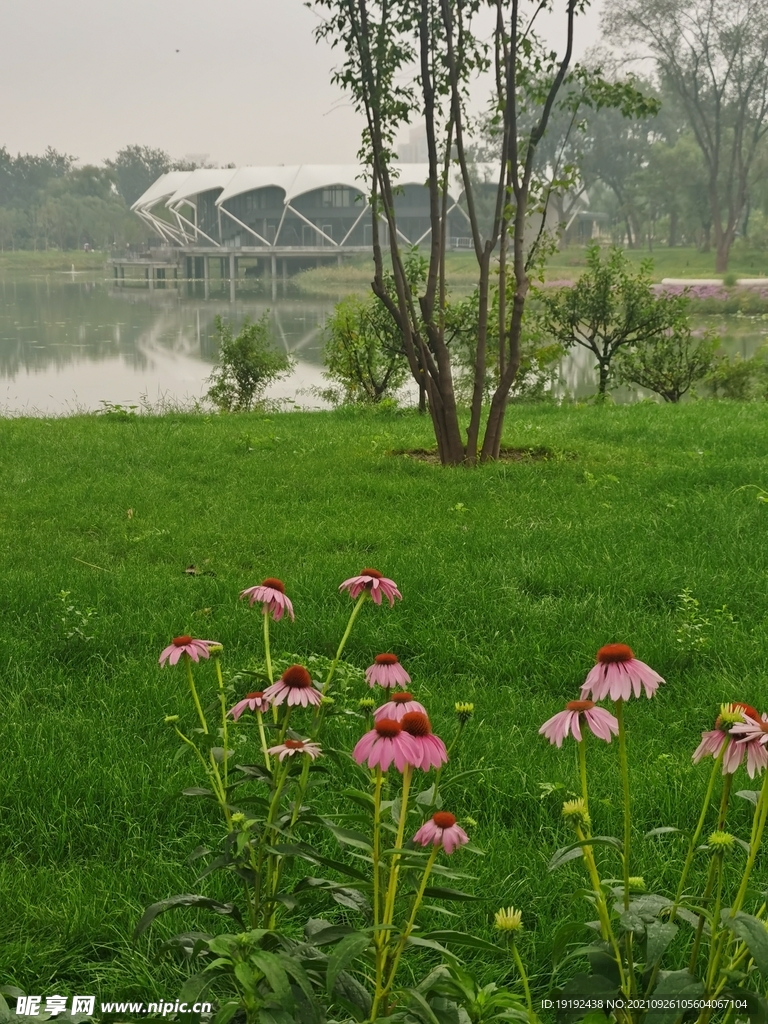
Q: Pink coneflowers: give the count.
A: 15